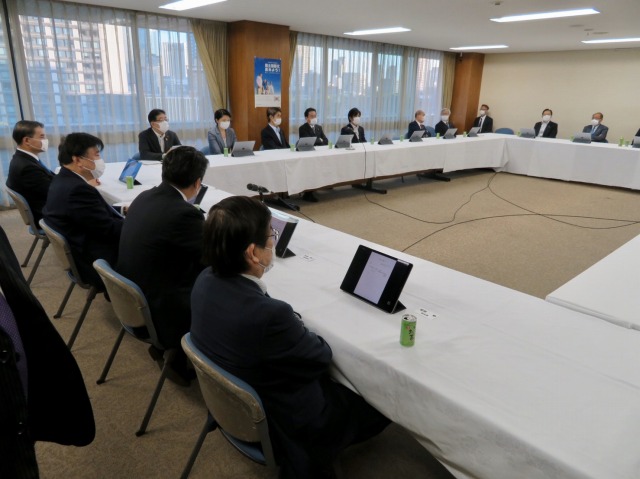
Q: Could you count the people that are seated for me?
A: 14